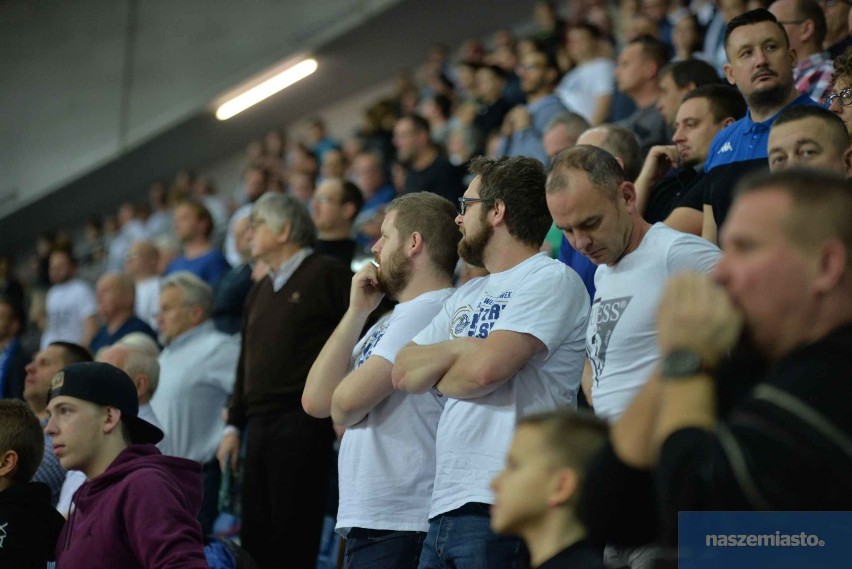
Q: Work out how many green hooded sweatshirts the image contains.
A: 0